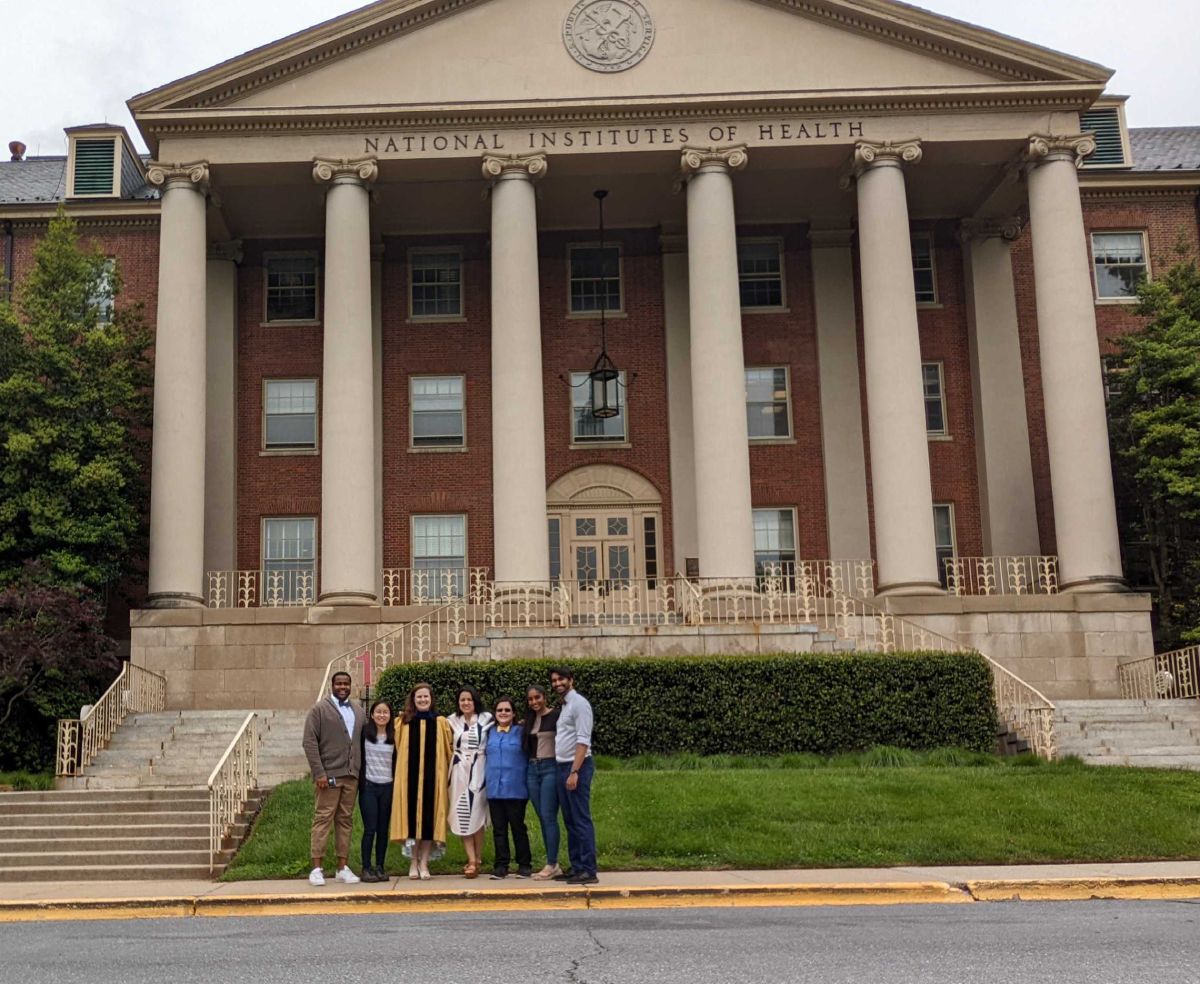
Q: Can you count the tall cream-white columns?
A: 6